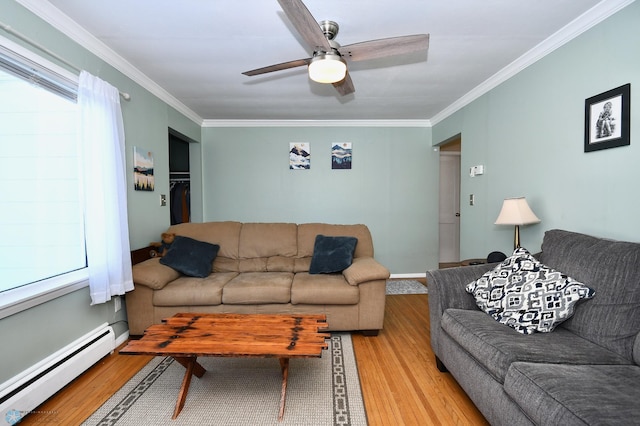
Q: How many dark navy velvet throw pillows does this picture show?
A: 2